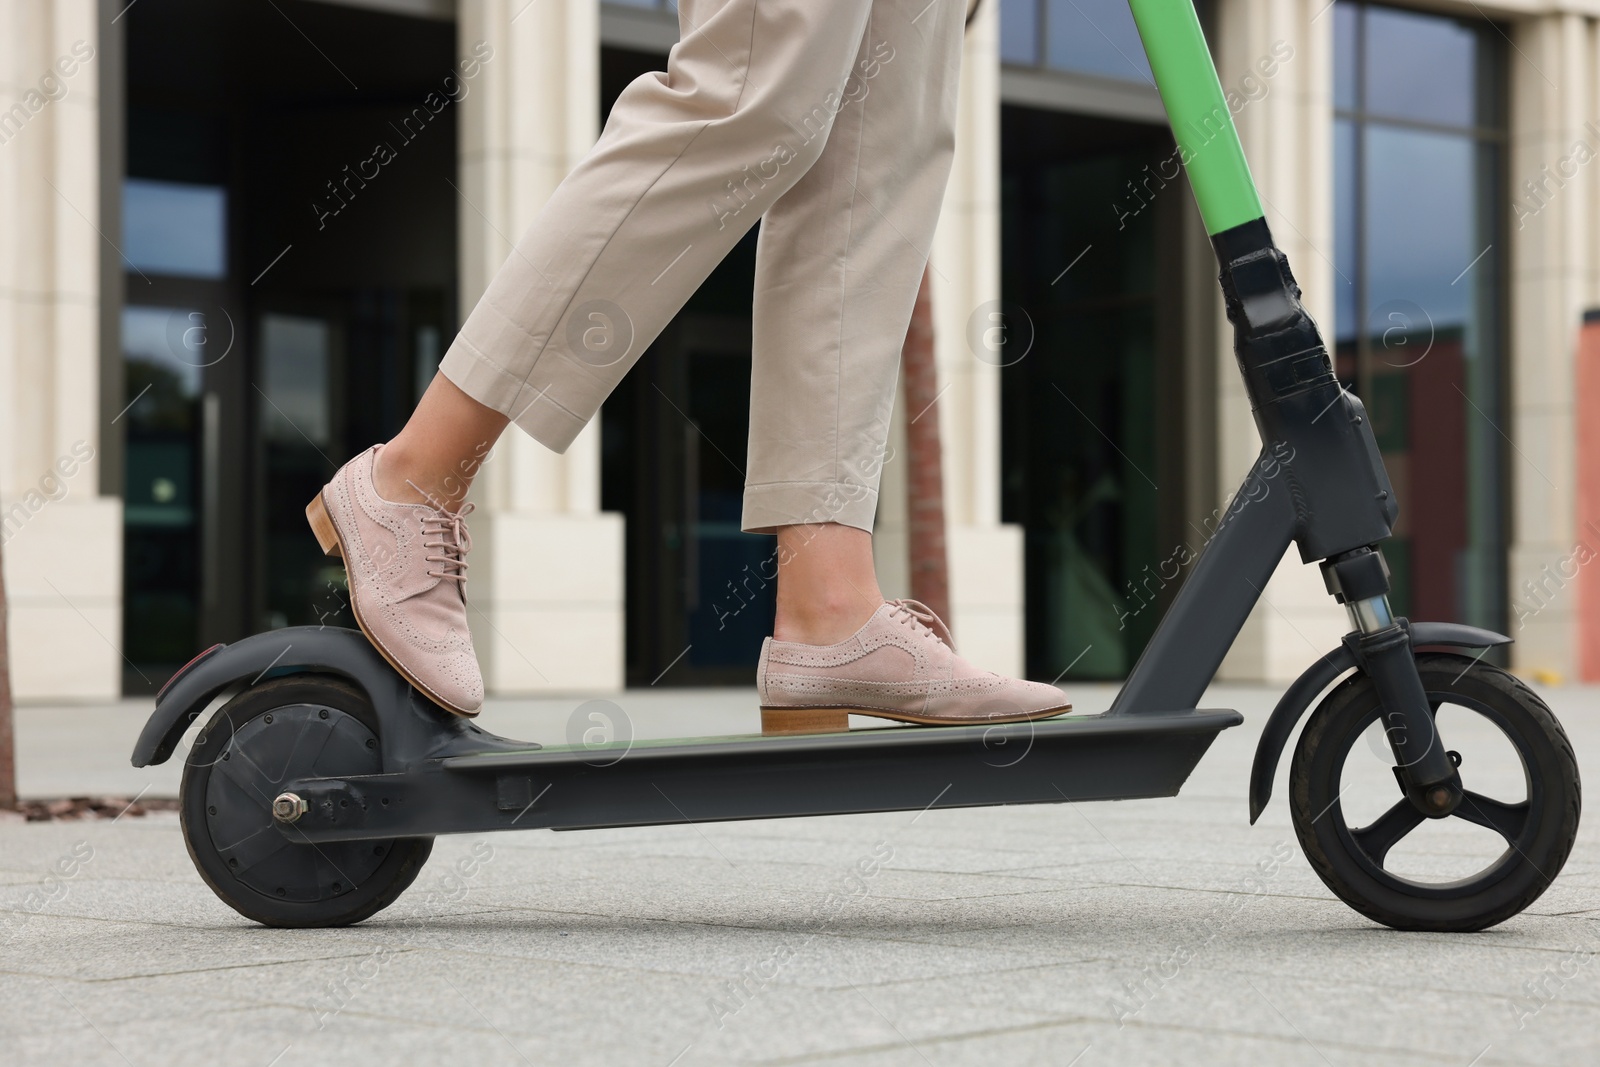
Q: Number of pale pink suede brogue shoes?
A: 2